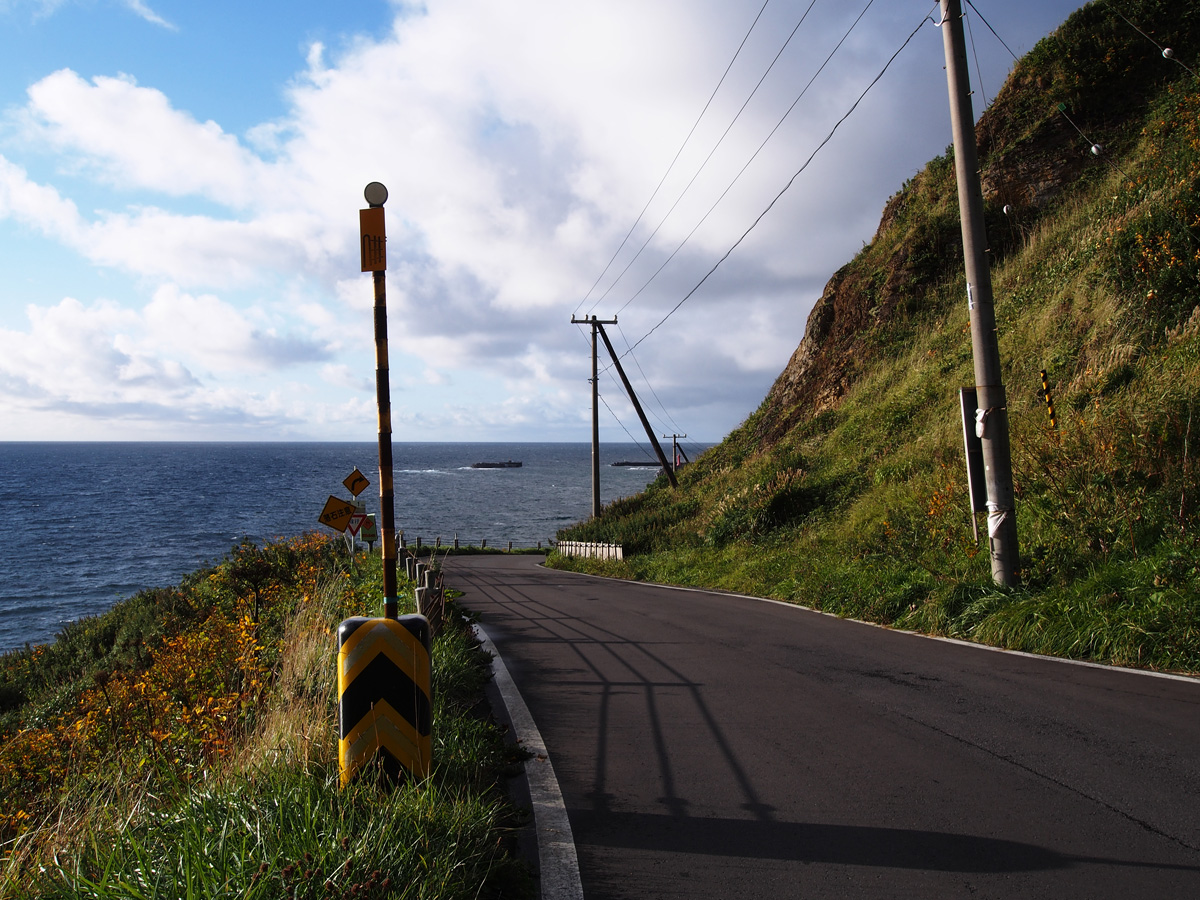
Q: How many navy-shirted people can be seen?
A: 0